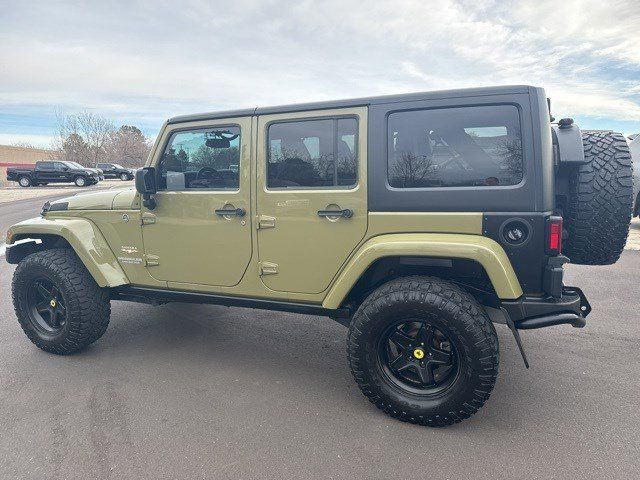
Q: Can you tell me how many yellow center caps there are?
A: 2